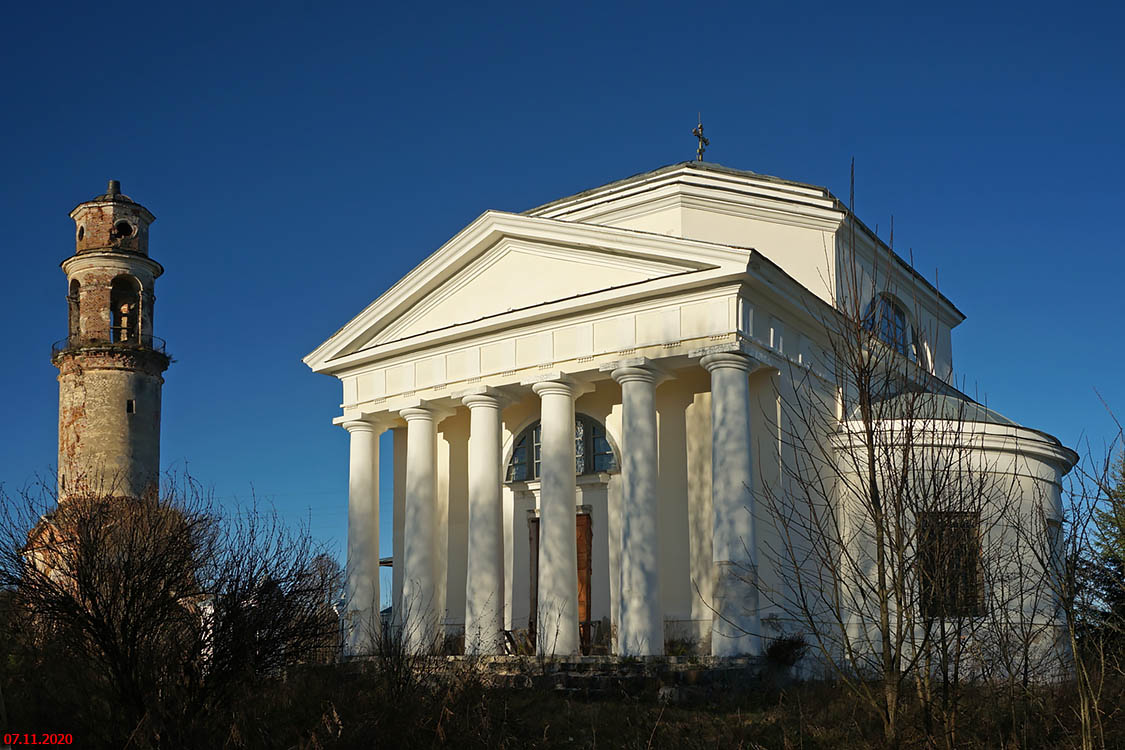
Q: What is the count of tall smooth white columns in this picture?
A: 6